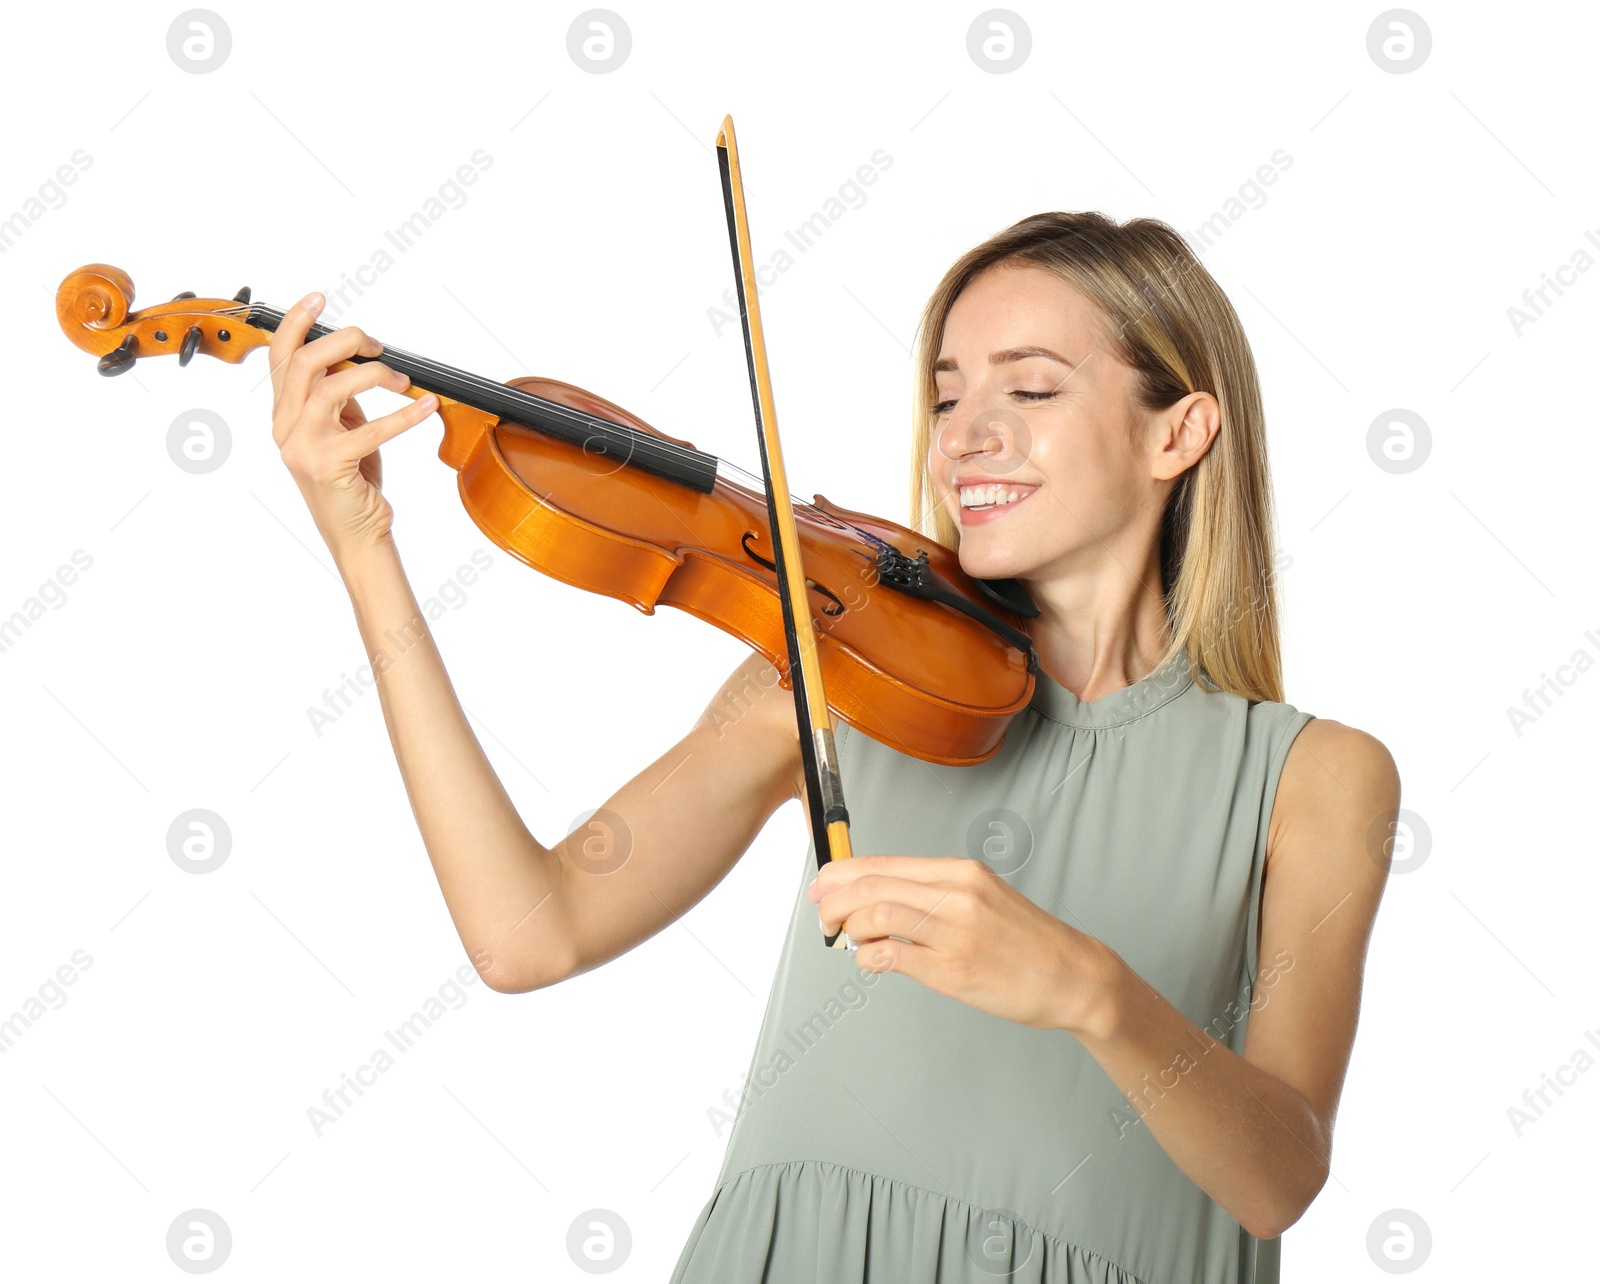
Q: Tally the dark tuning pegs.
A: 4